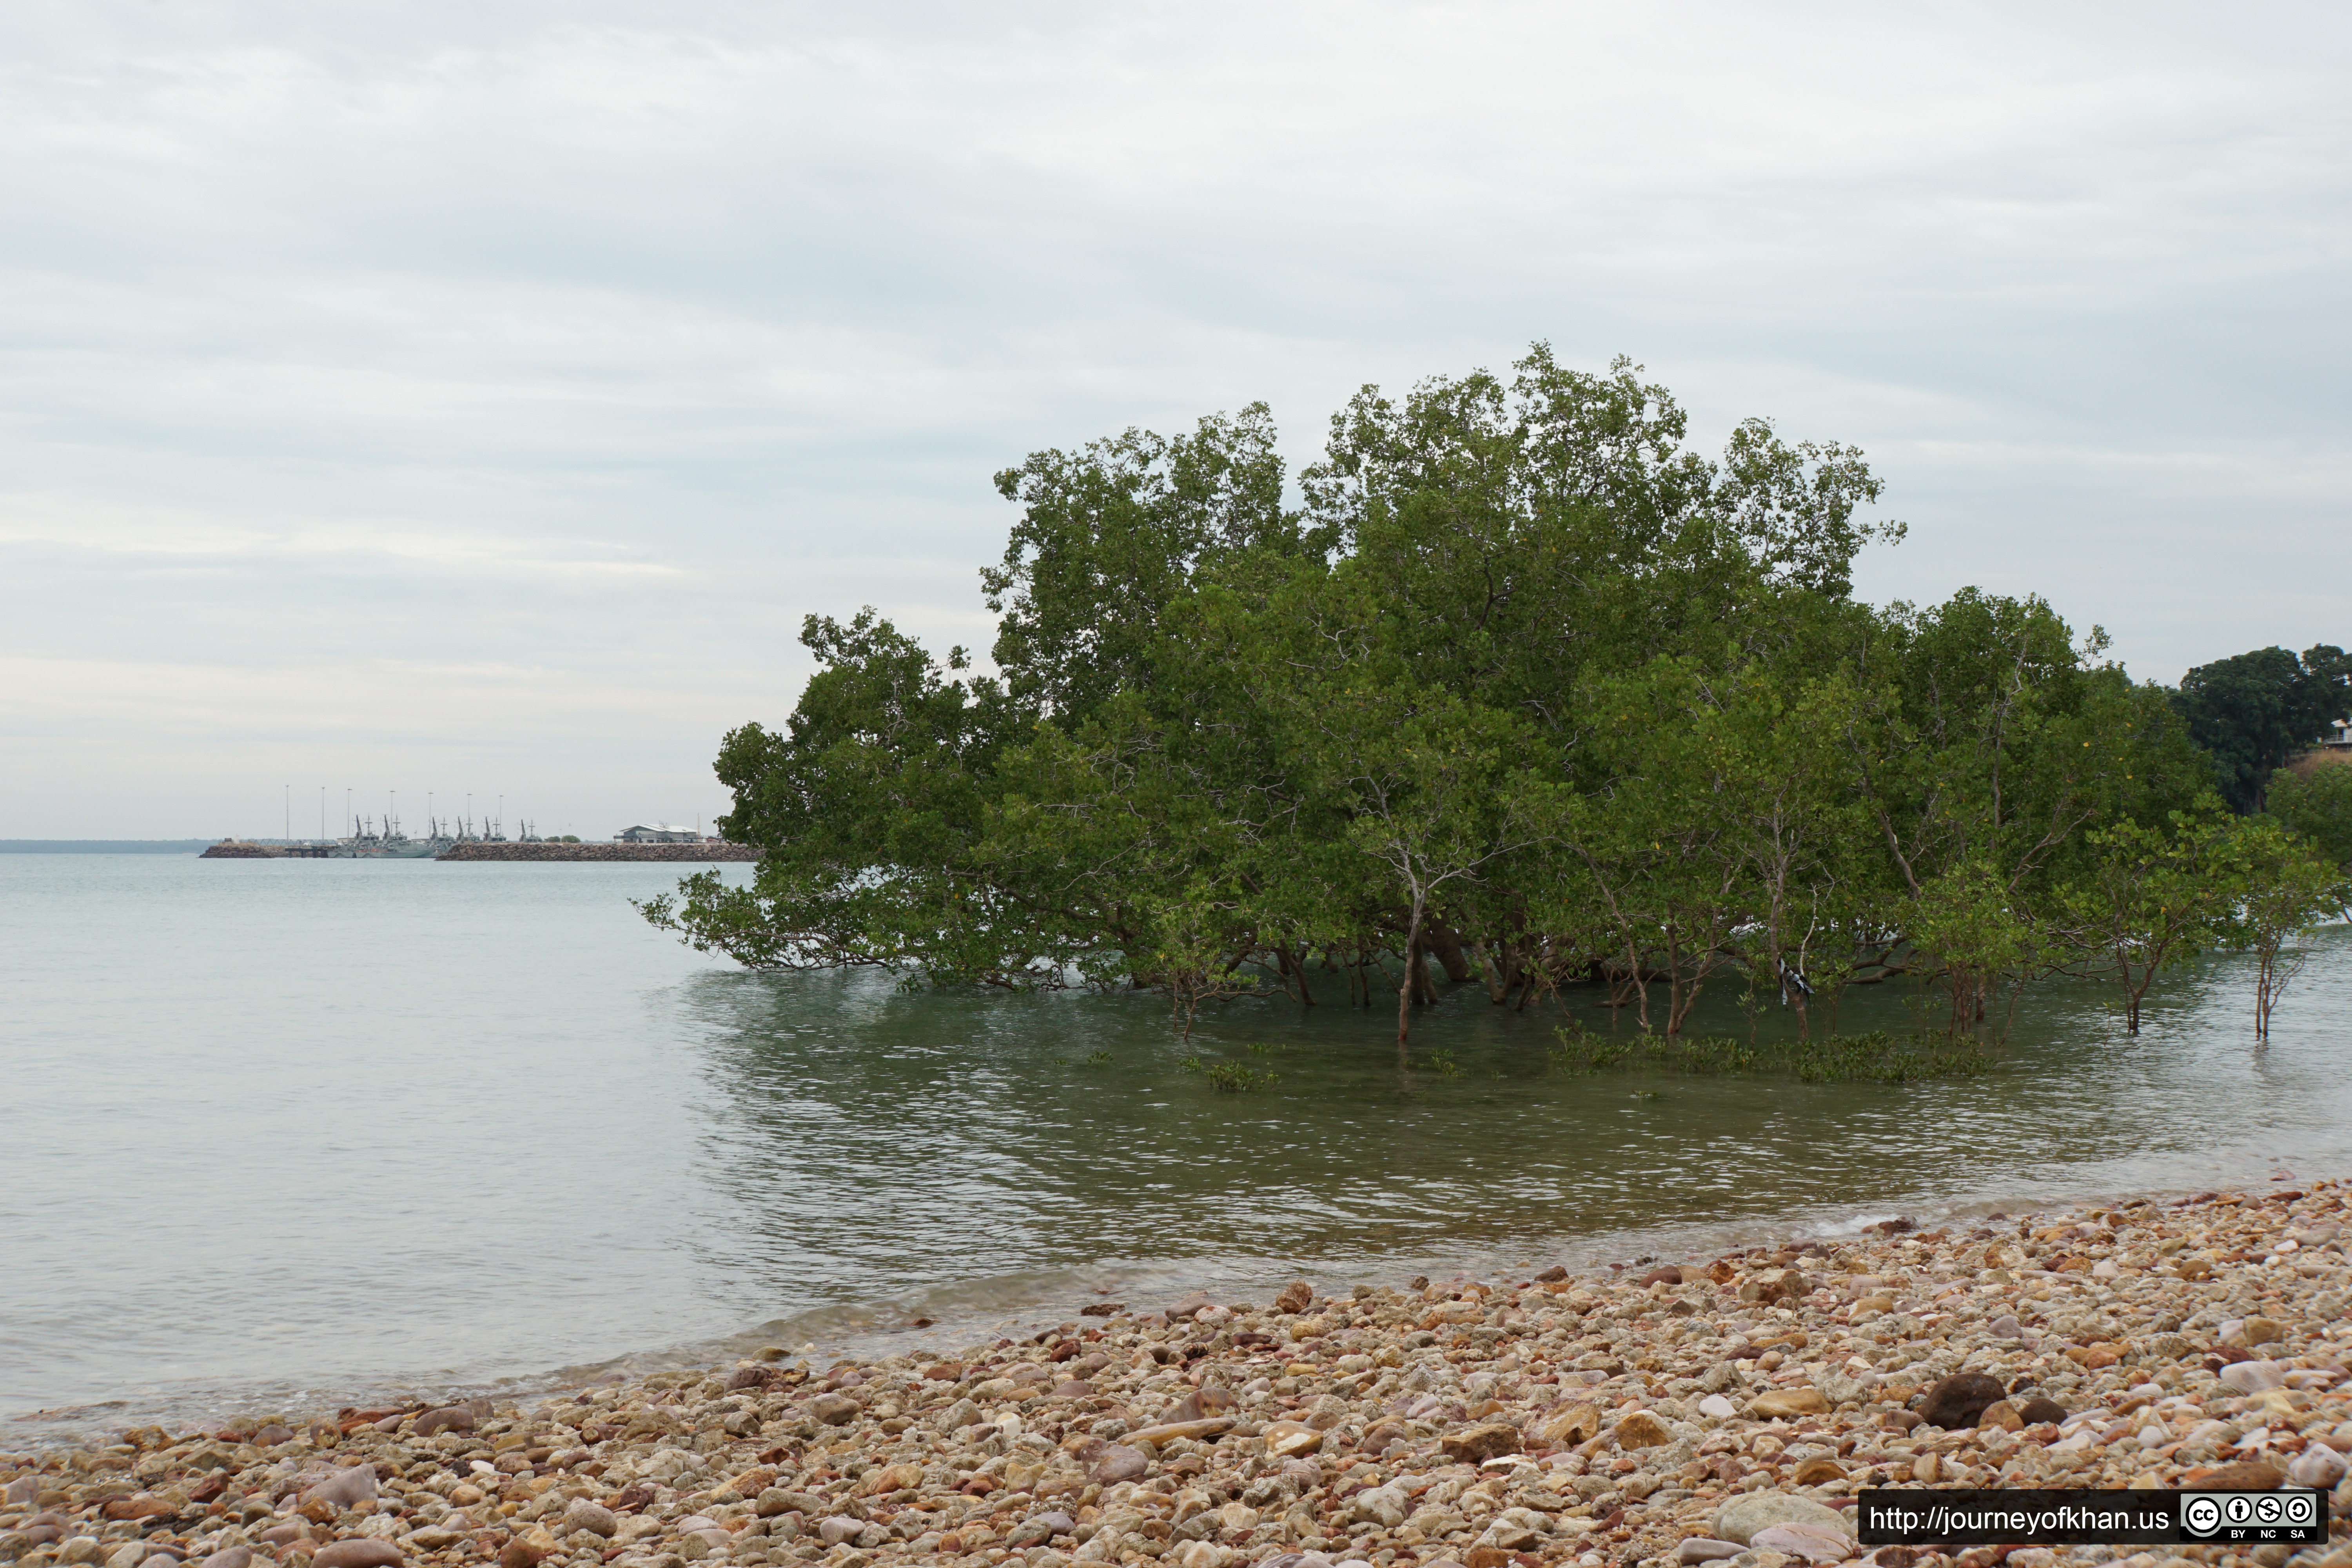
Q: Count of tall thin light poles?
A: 7